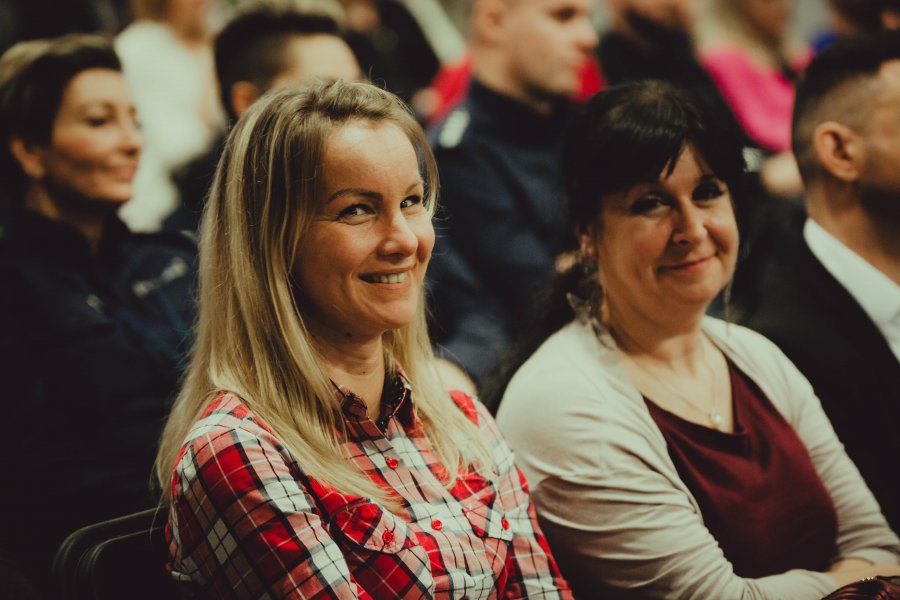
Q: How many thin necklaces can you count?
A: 1